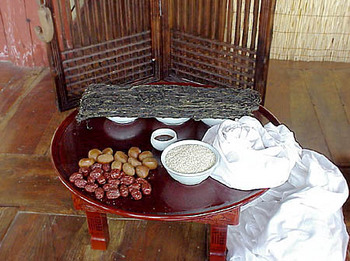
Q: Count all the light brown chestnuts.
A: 12